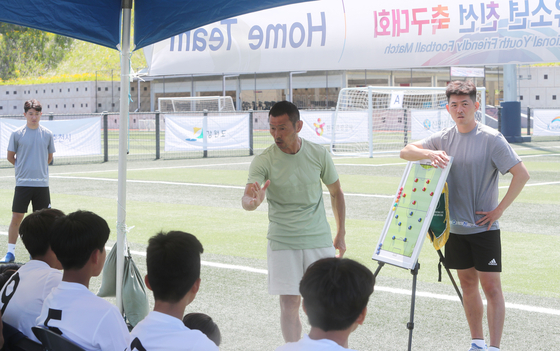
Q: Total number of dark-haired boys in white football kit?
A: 4